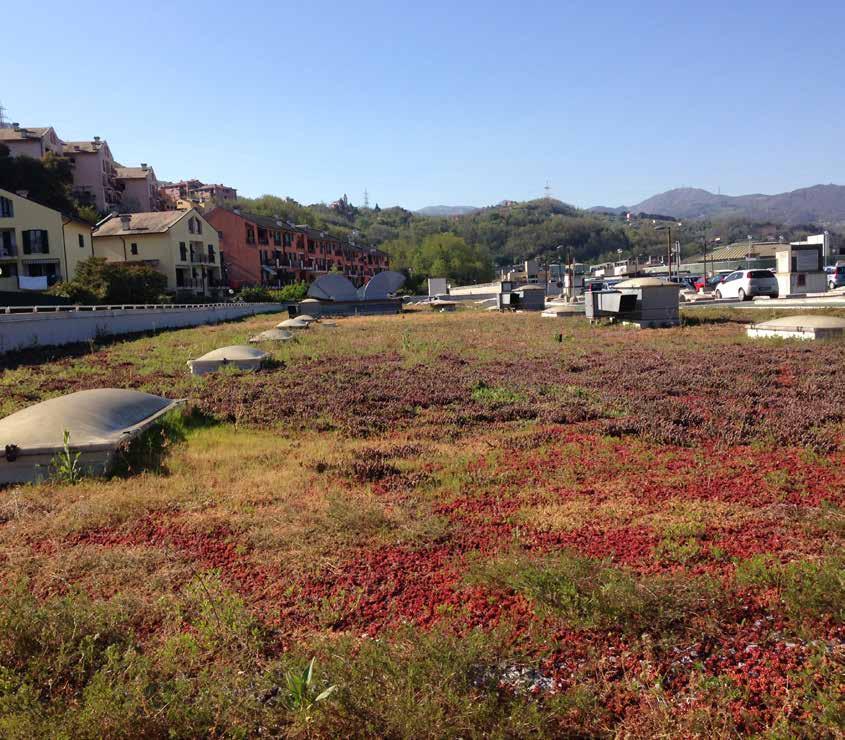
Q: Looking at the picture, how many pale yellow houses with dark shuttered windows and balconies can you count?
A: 2